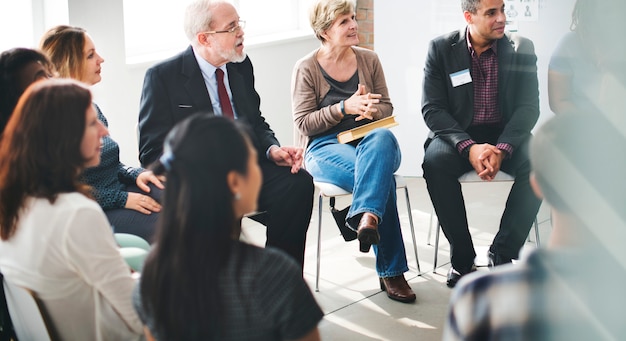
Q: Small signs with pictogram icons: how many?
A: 1